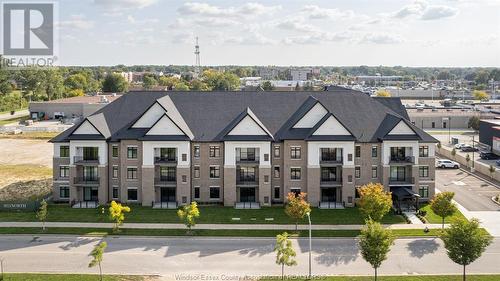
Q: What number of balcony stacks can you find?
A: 5